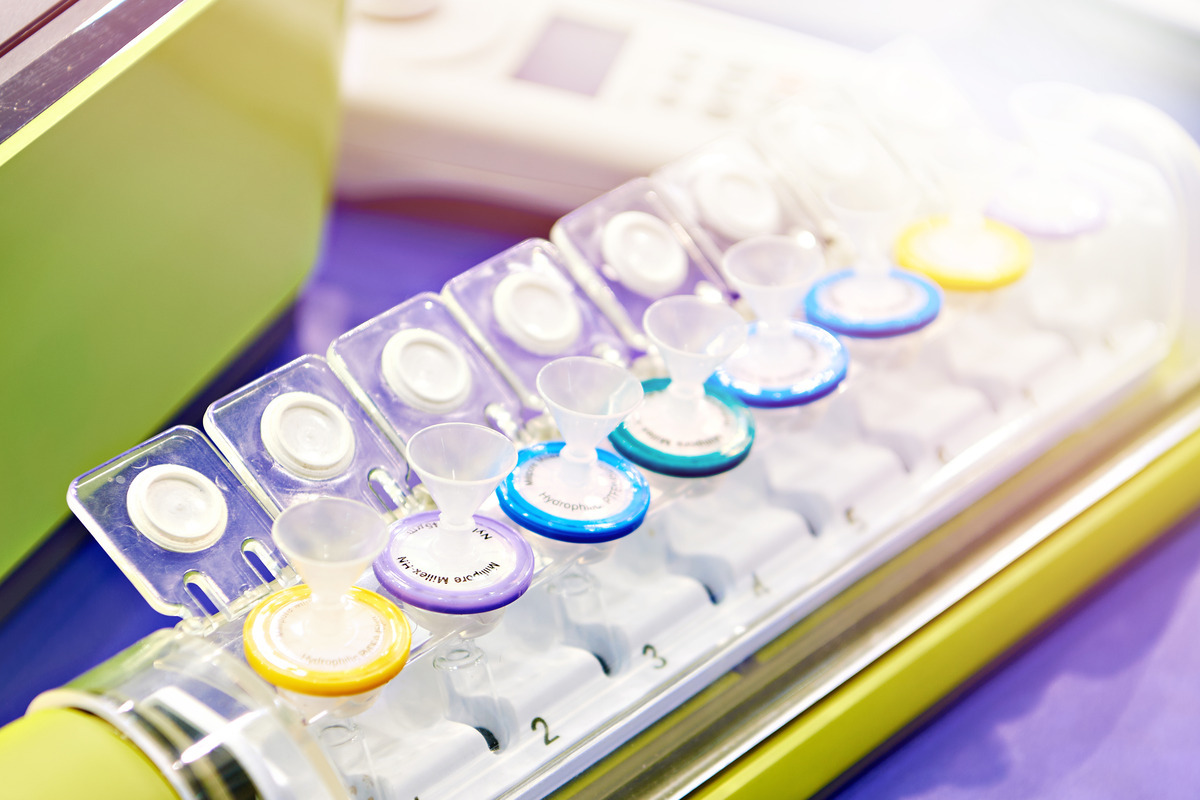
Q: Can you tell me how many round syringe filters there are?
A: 8